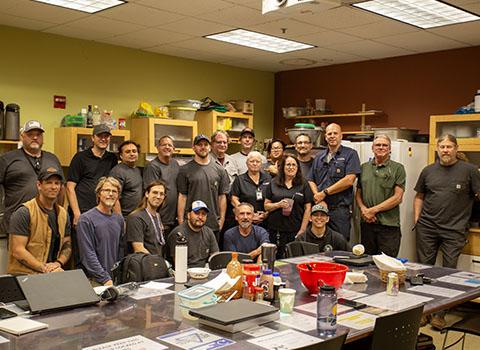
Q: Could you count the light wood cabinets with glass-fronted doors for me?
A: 4